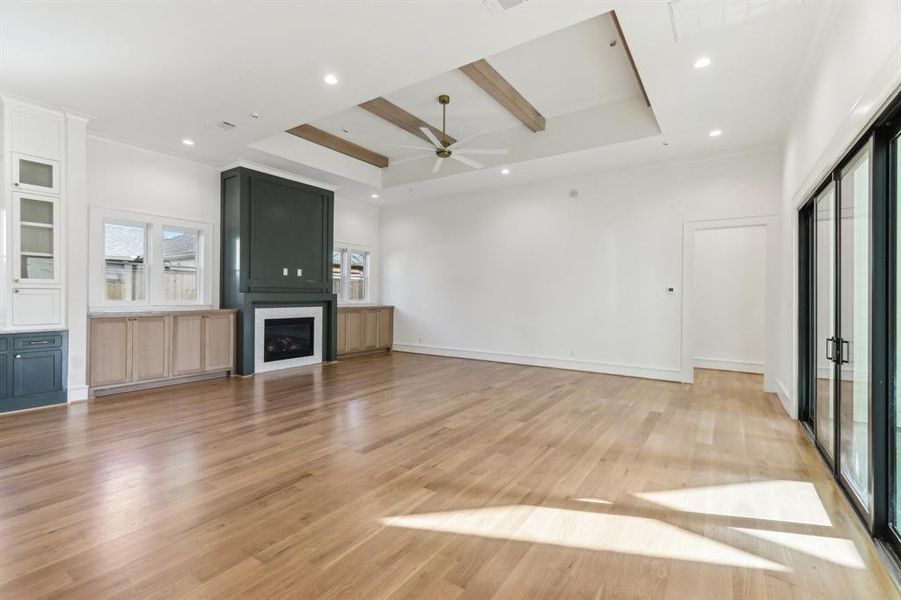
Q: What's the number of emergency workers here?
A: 0